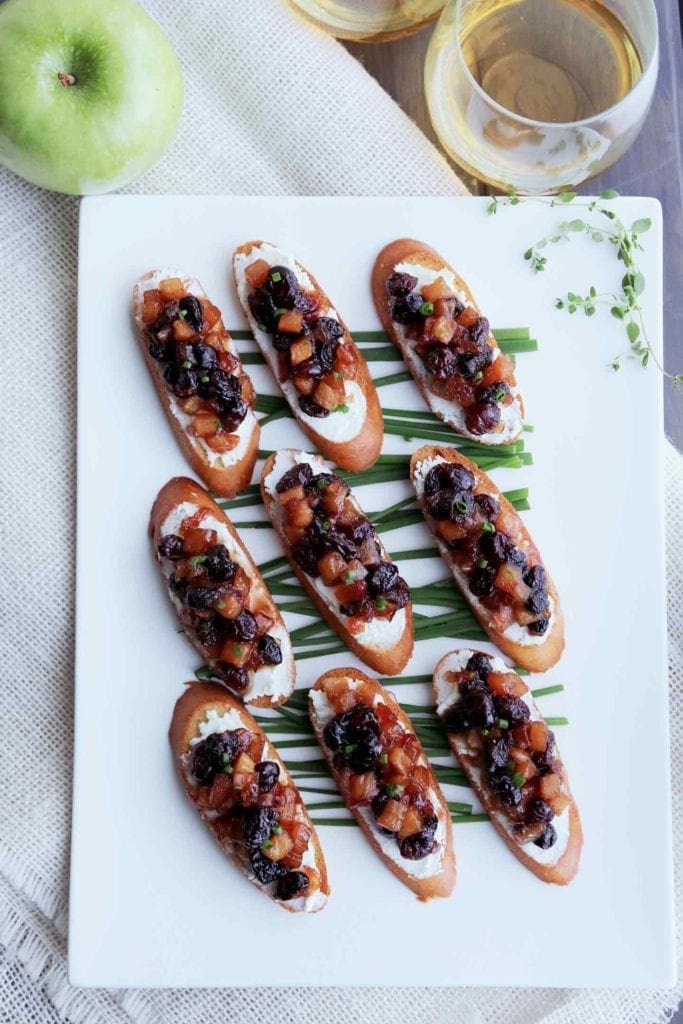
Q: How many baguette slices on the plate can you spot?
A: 9